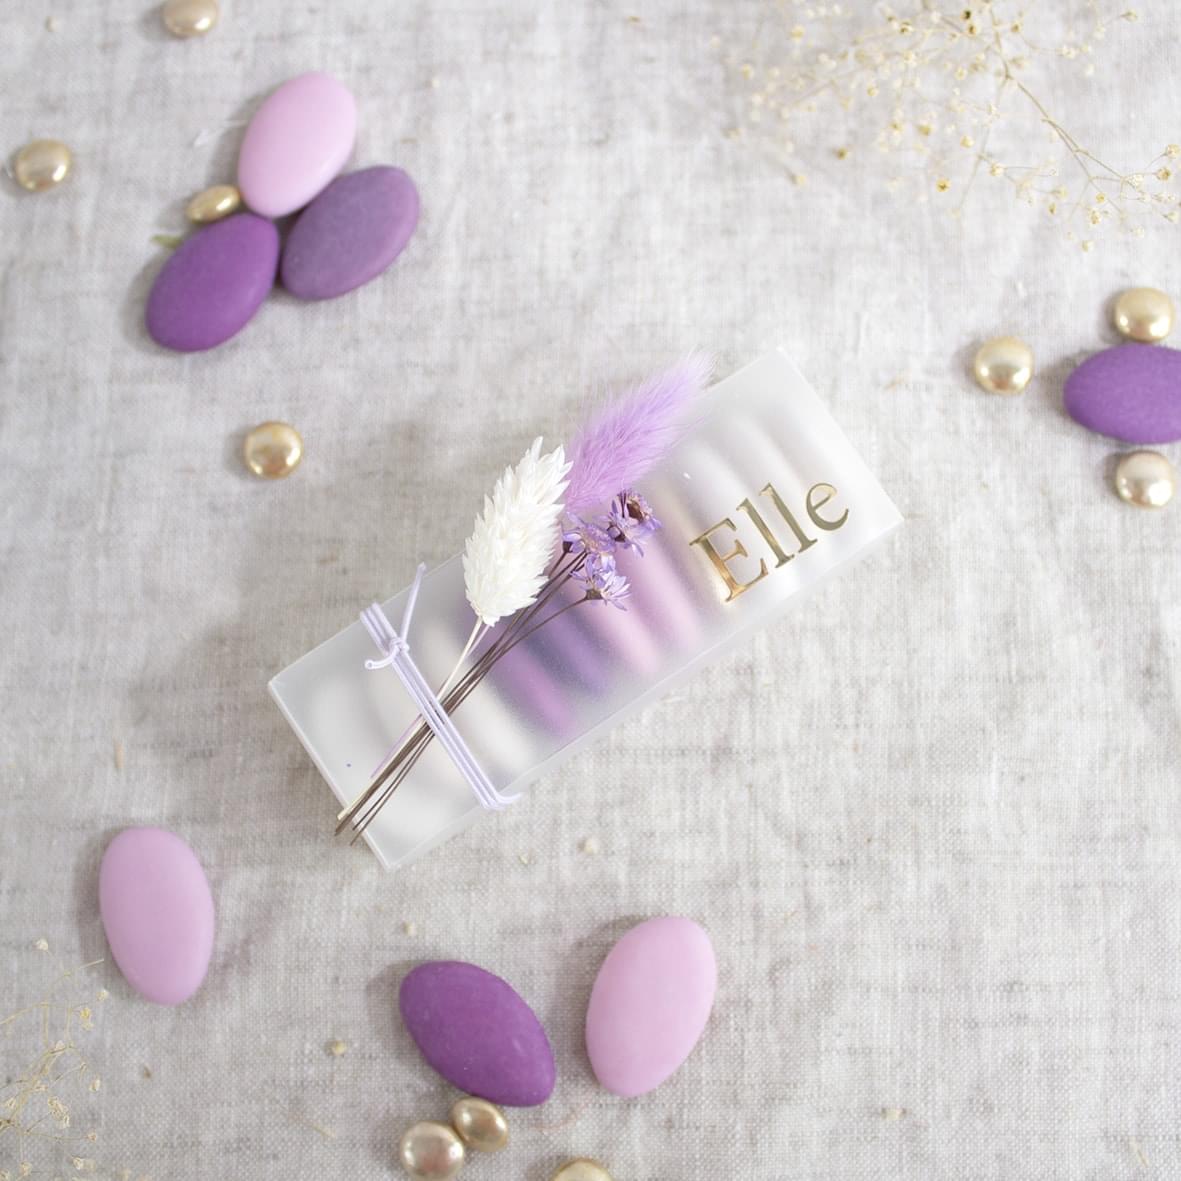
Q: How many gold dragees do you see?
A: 10